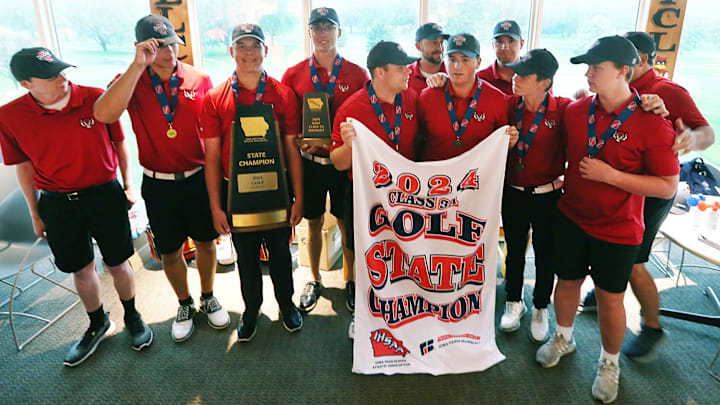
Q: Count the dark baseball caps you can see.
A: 11